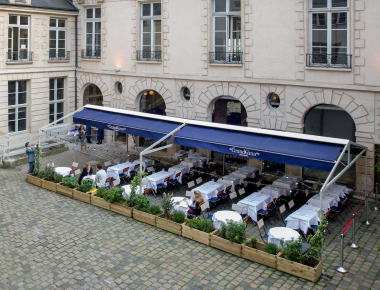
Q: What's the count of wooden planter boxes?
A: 12